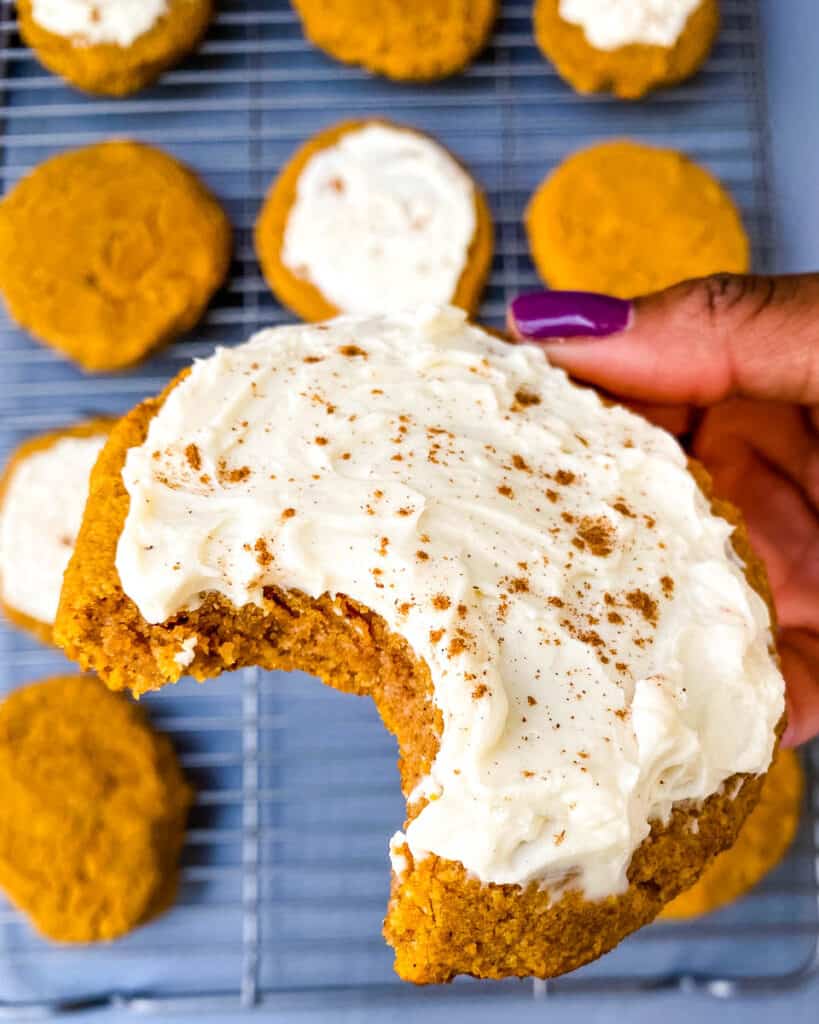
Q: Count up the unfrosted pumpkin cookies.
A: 5